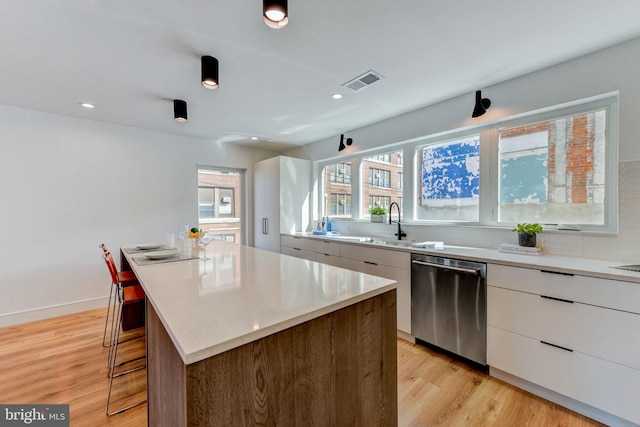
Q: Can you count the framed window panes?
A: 5